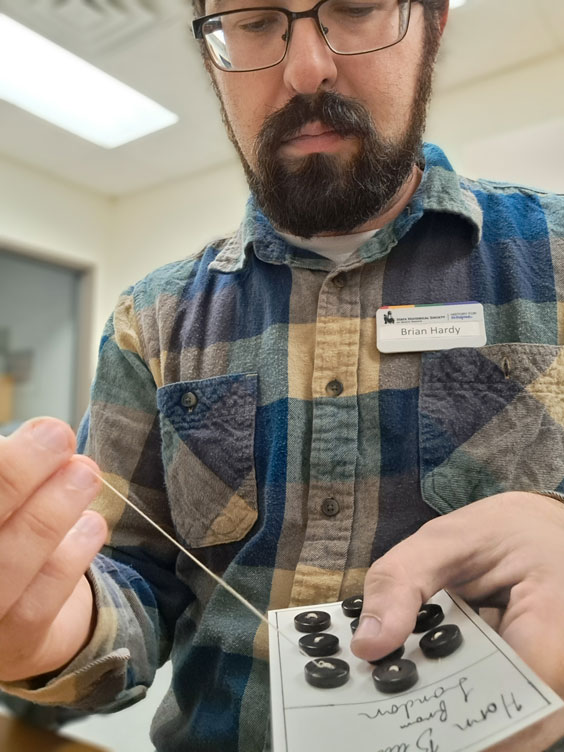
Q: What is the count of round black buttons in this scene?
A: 9